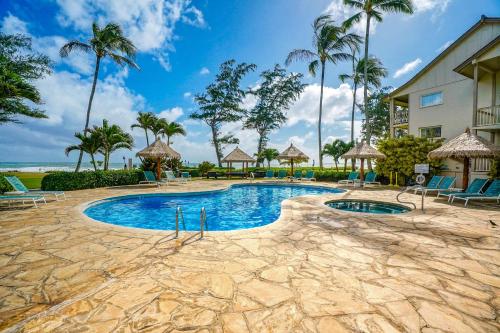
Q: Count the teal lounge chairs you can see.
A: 15